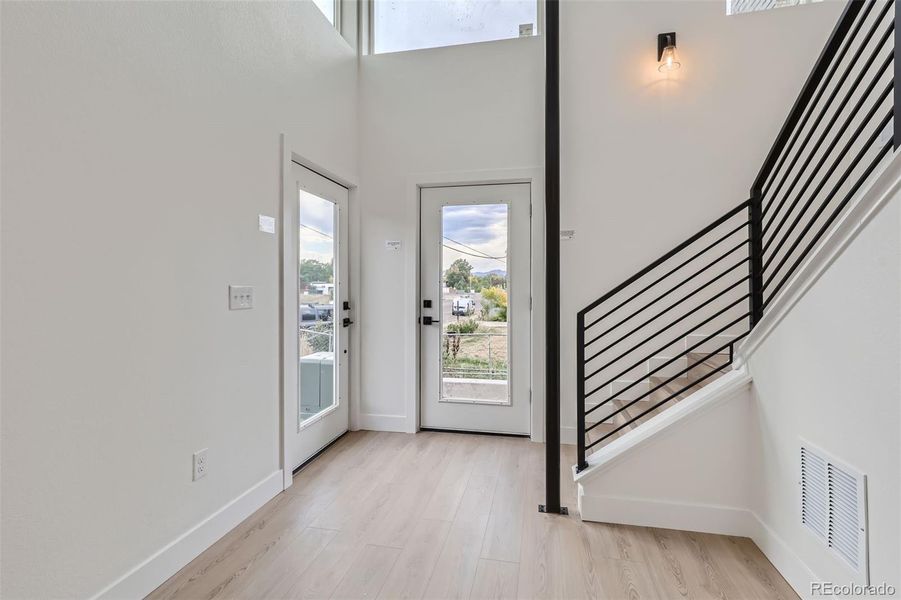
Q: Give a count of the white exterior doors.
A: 2